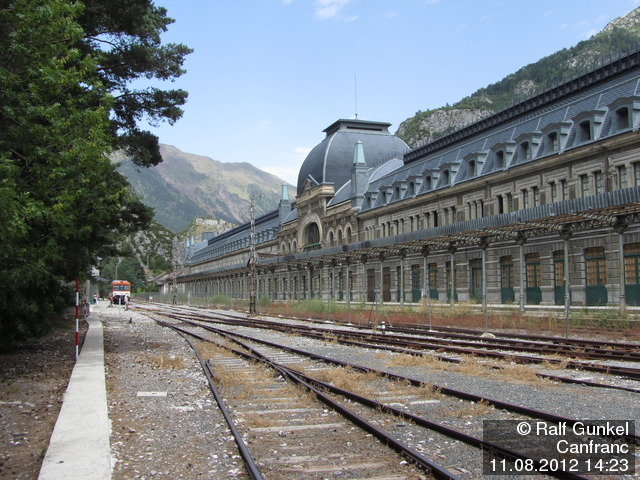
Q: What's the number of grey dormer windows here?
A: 12